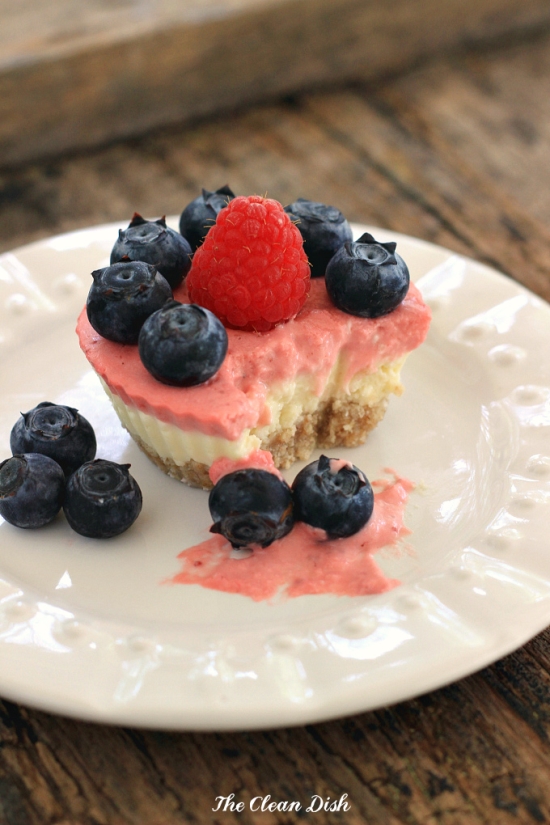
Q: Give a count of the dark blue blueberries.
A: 11